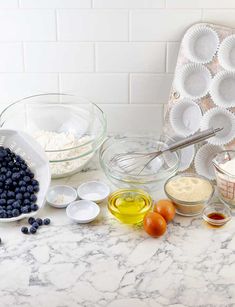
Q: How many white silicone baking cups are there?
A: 8